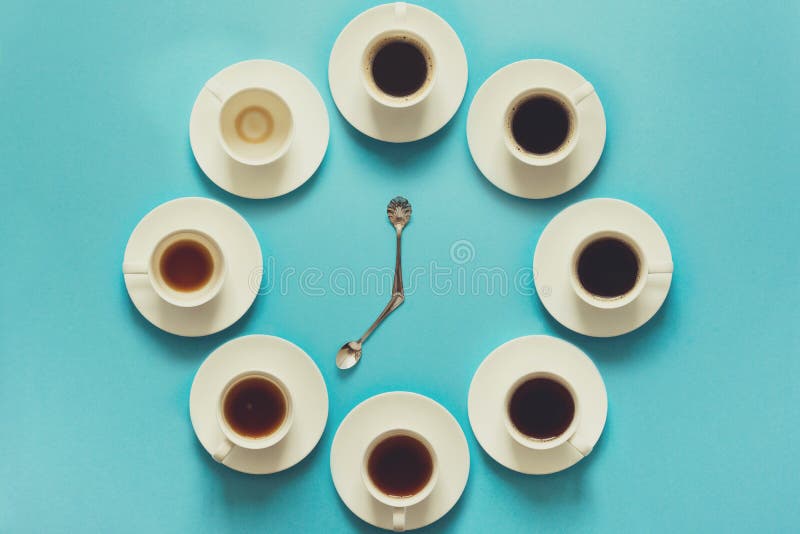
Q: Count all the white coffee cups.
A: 8